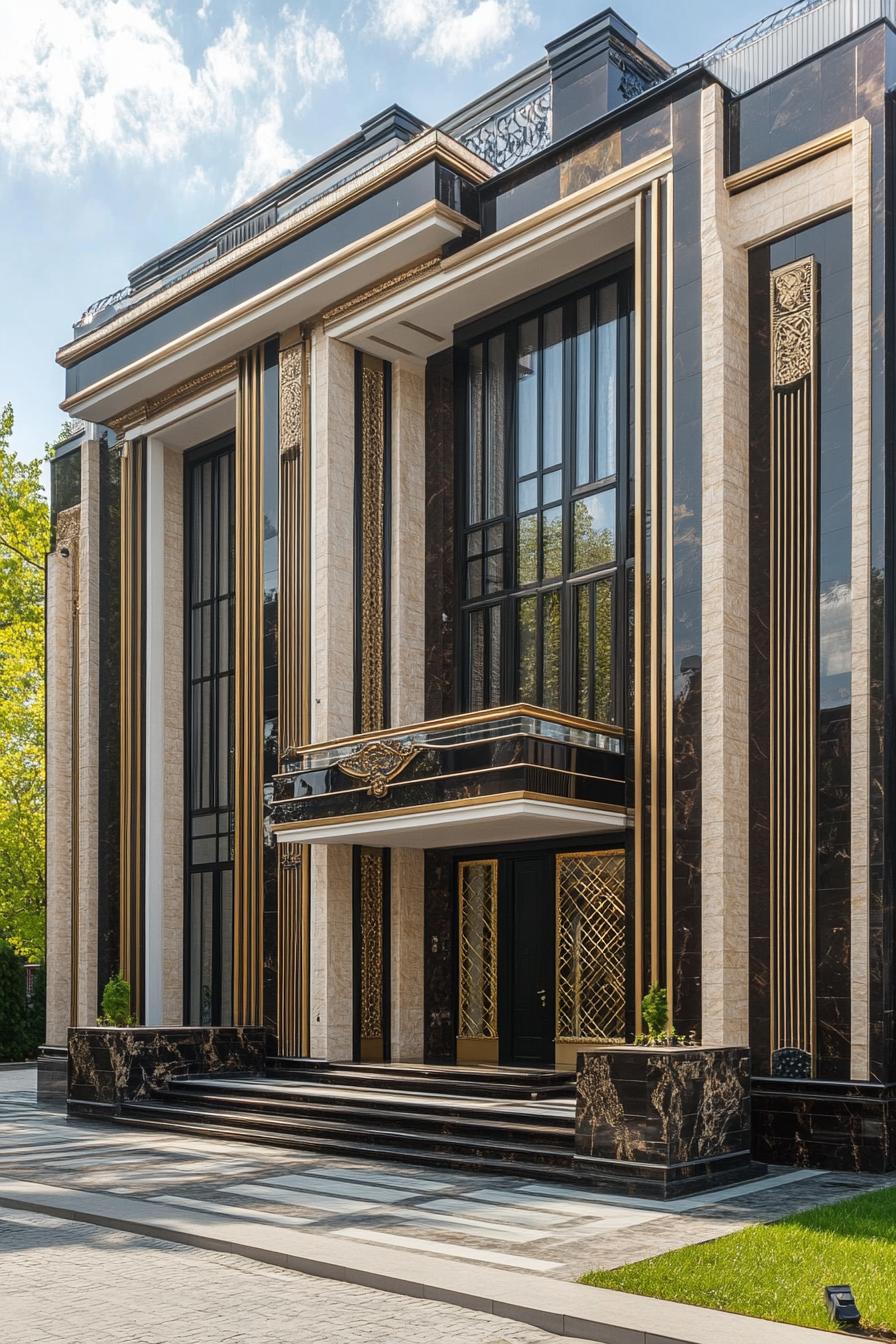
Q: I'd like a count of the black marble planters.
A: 2